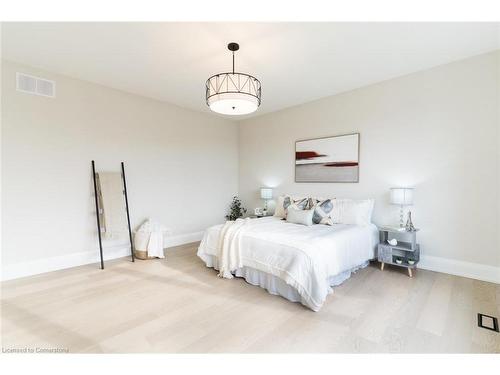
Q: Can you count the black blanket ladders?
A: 1